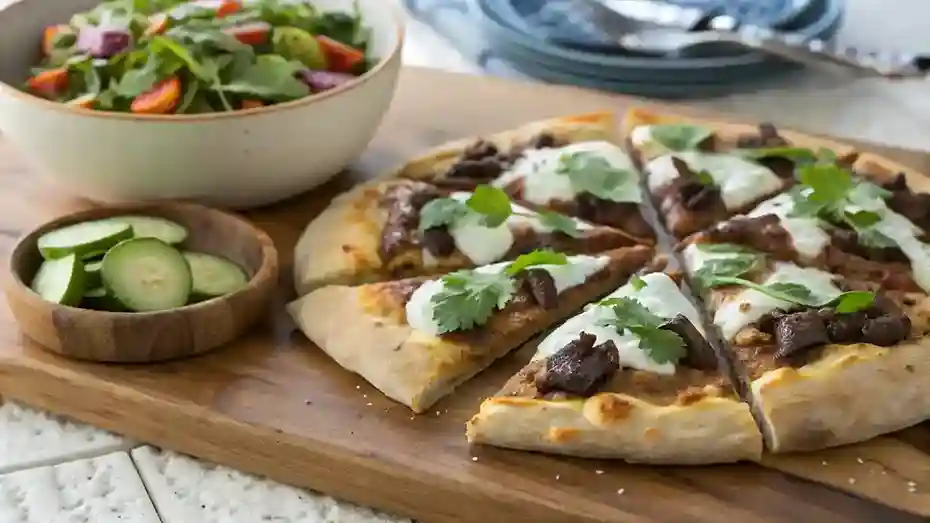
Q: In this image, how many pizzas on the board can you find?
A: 1